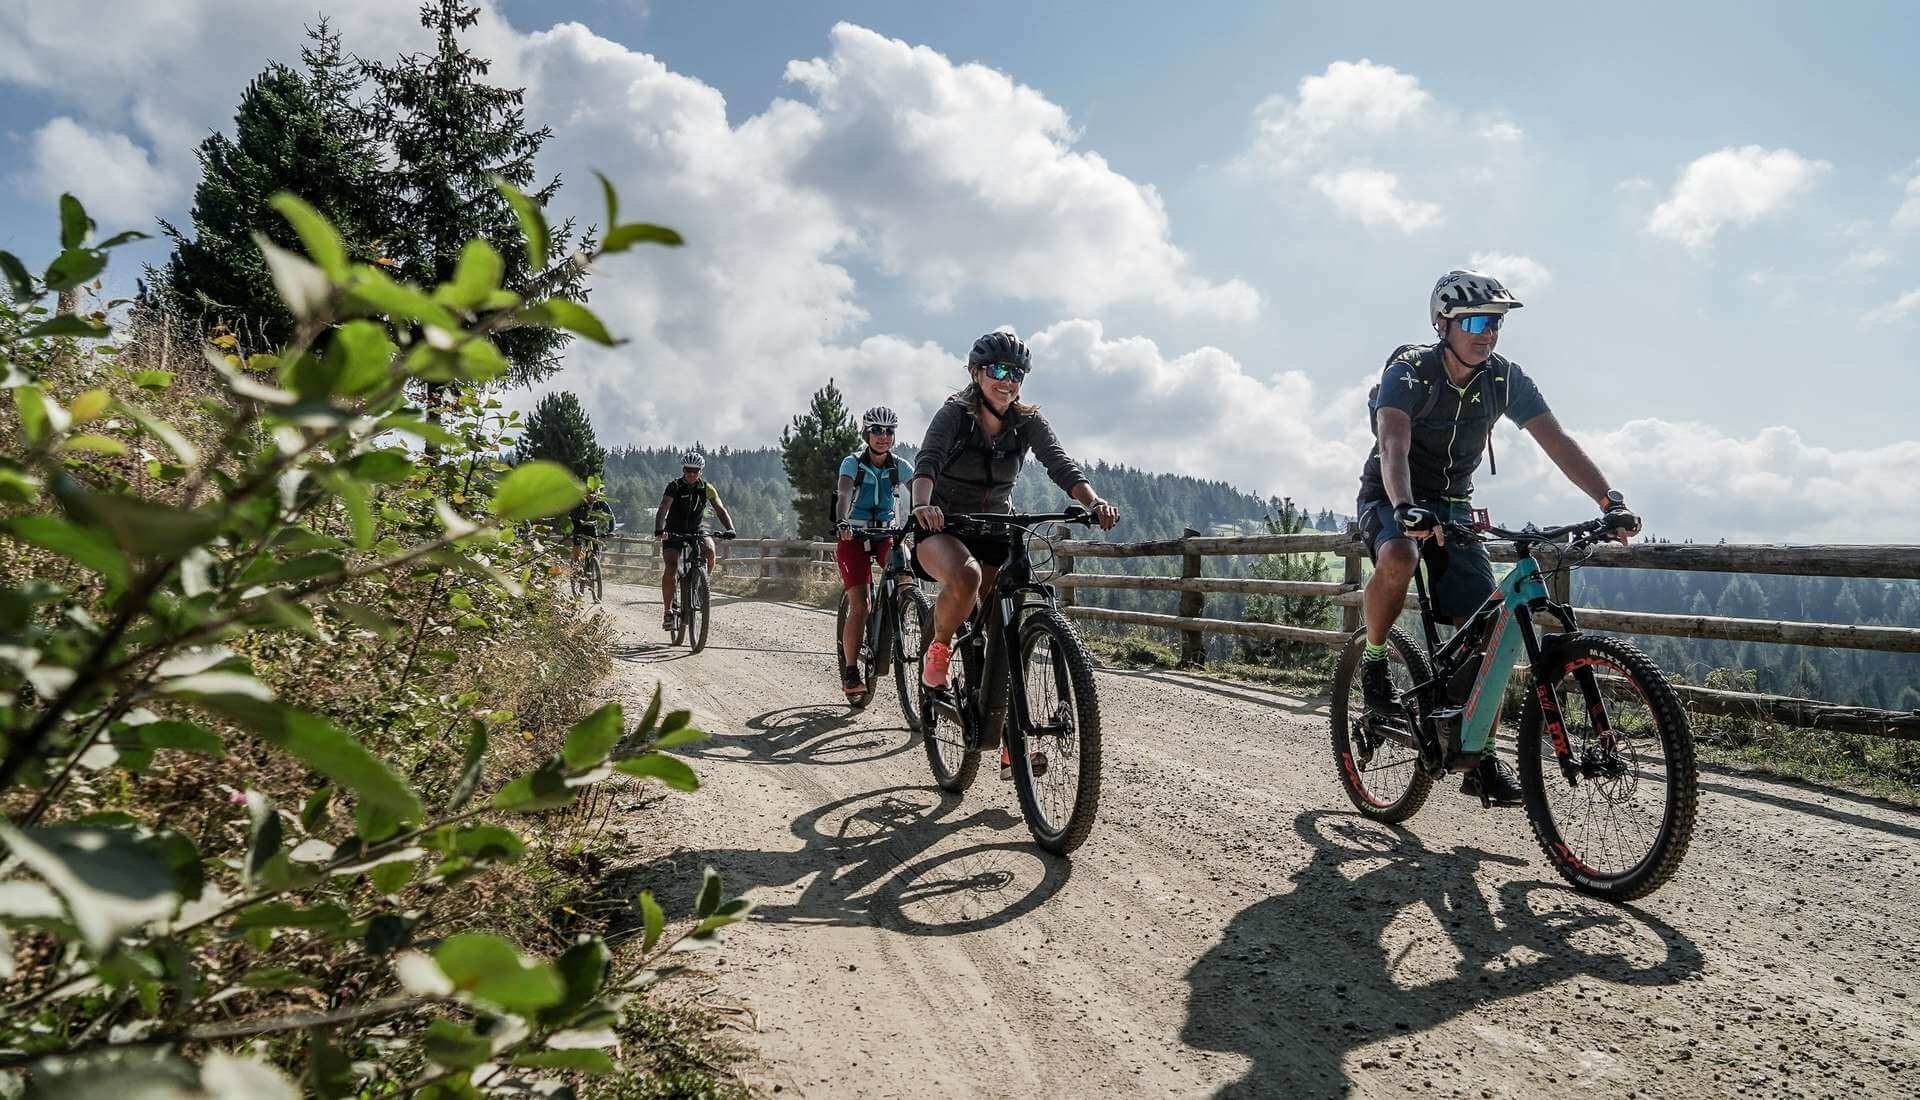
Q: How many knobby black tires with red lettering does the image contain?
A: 2